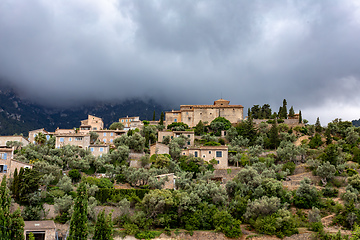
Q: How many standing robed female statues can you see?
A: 0